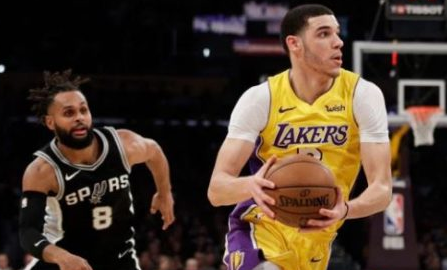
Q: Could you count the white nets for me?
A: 1